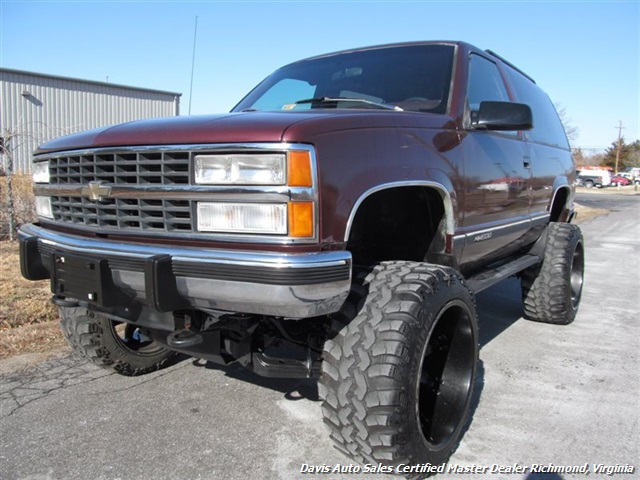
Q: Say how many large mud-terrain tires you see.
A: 3